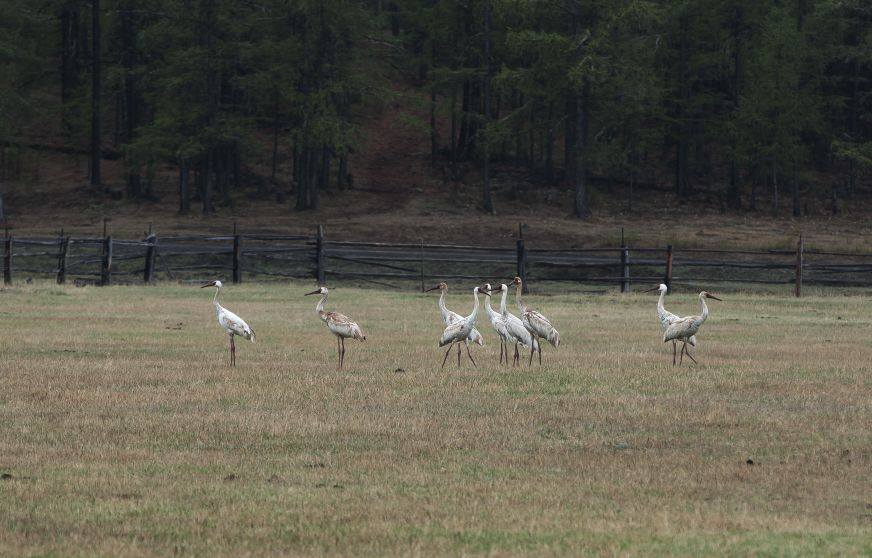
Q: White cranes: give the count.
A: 9